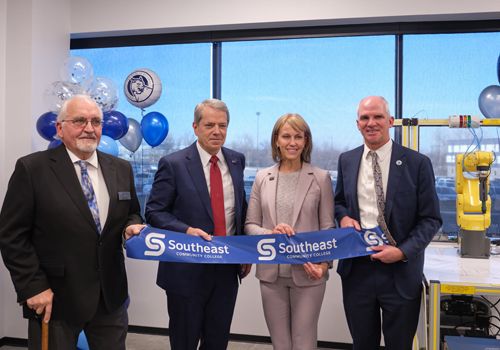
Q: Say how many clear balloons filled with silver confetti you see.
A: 3